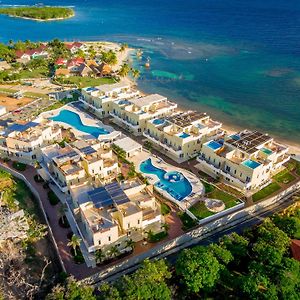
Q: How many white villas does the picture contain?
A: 7